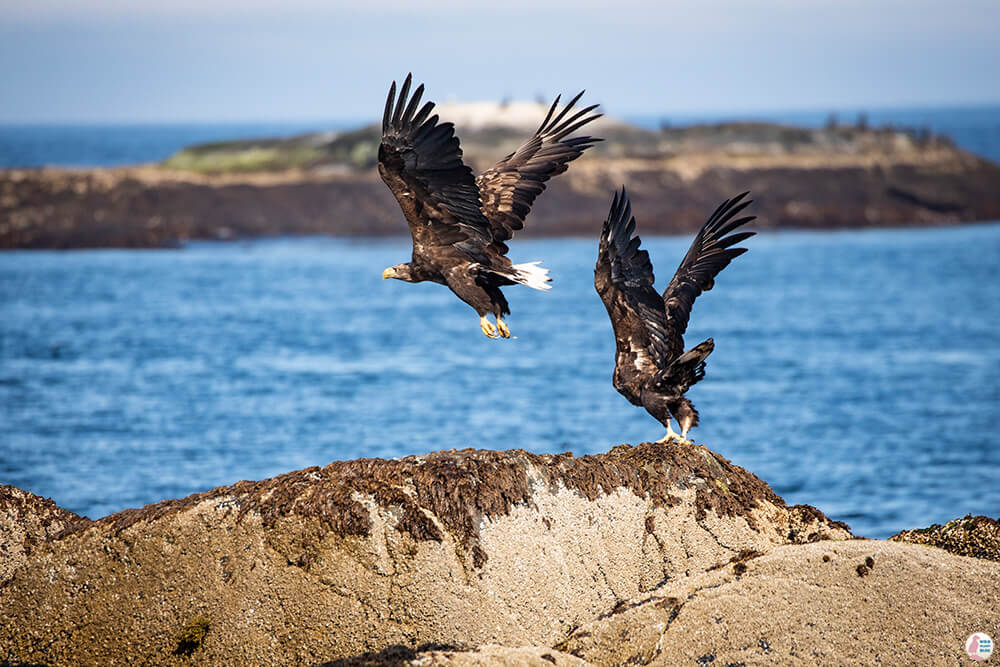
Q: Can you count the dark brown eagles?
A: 2